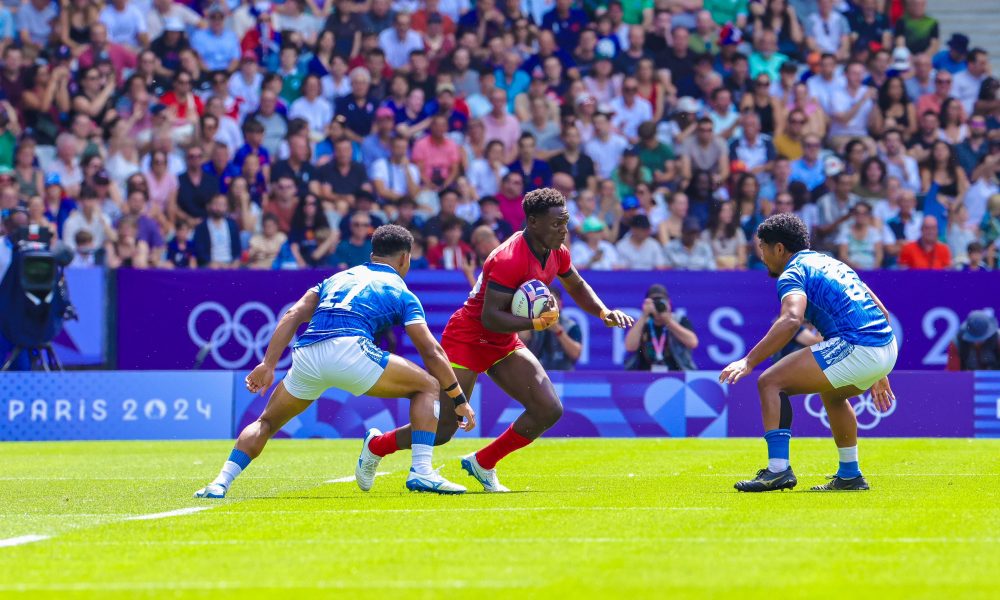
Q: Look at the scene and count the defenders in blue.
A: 2